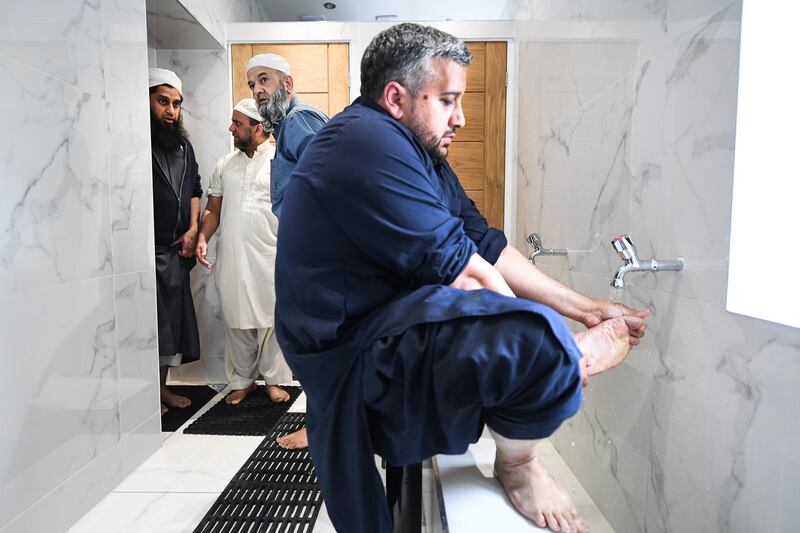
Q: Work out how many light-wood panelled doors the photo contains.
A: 2